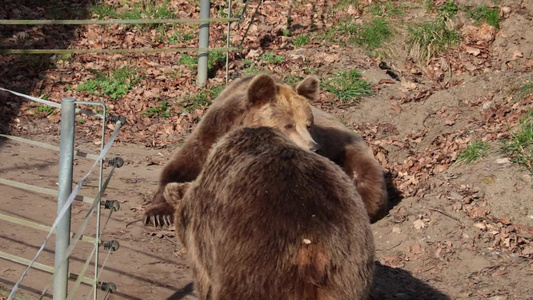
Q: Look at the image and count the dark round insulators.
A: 5